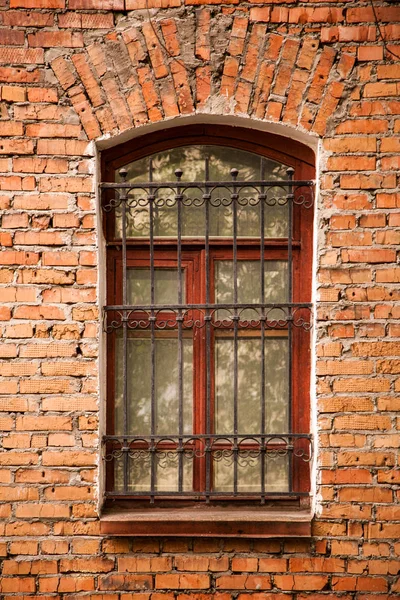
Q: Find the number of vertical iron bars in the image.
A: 7